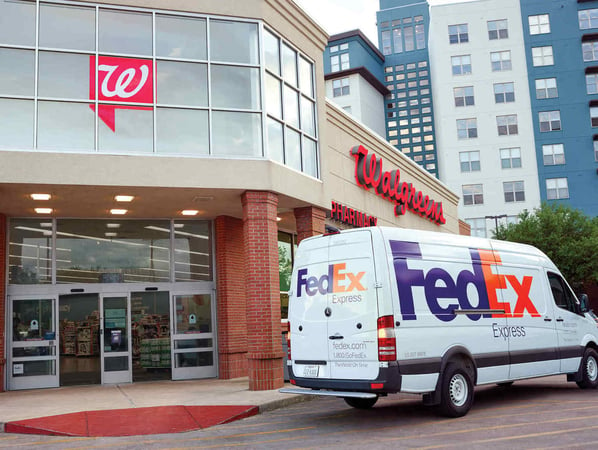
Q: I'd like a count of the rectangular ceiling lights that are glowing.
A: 5